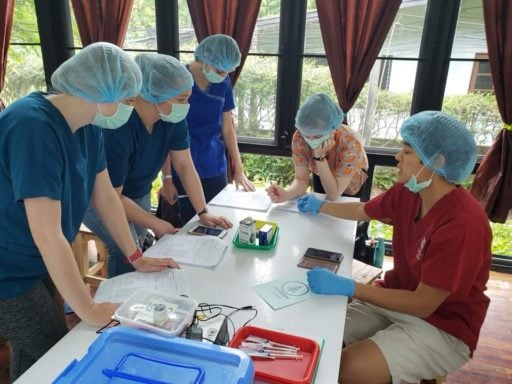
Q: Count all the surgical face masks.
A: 5